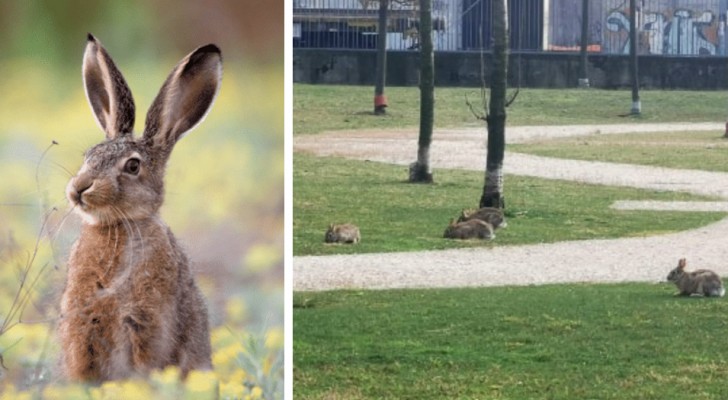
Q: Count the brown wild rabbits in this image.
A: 5